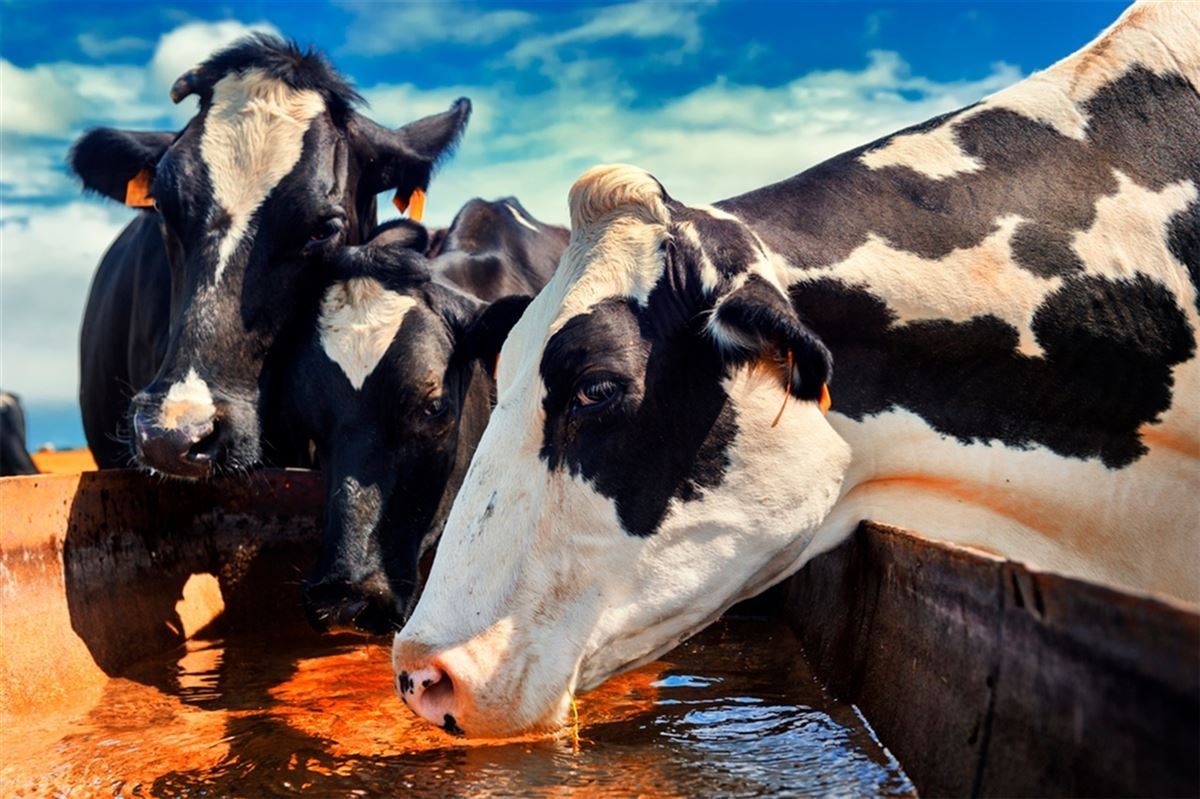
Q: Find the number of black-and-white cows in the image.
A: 3